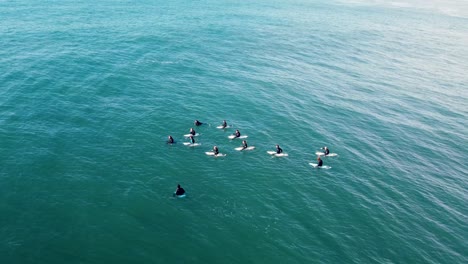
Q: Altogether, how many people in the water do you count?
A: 12